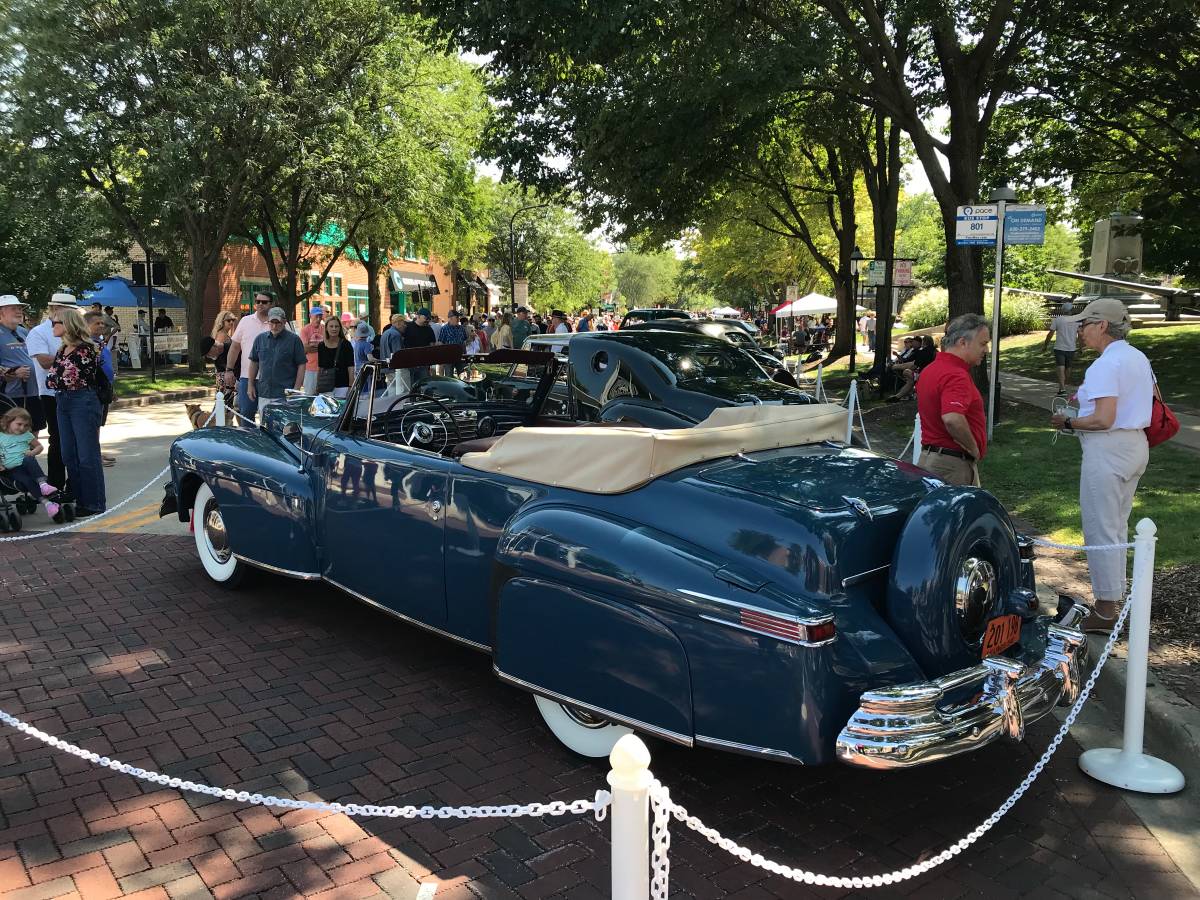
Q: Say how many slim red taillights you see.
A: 1